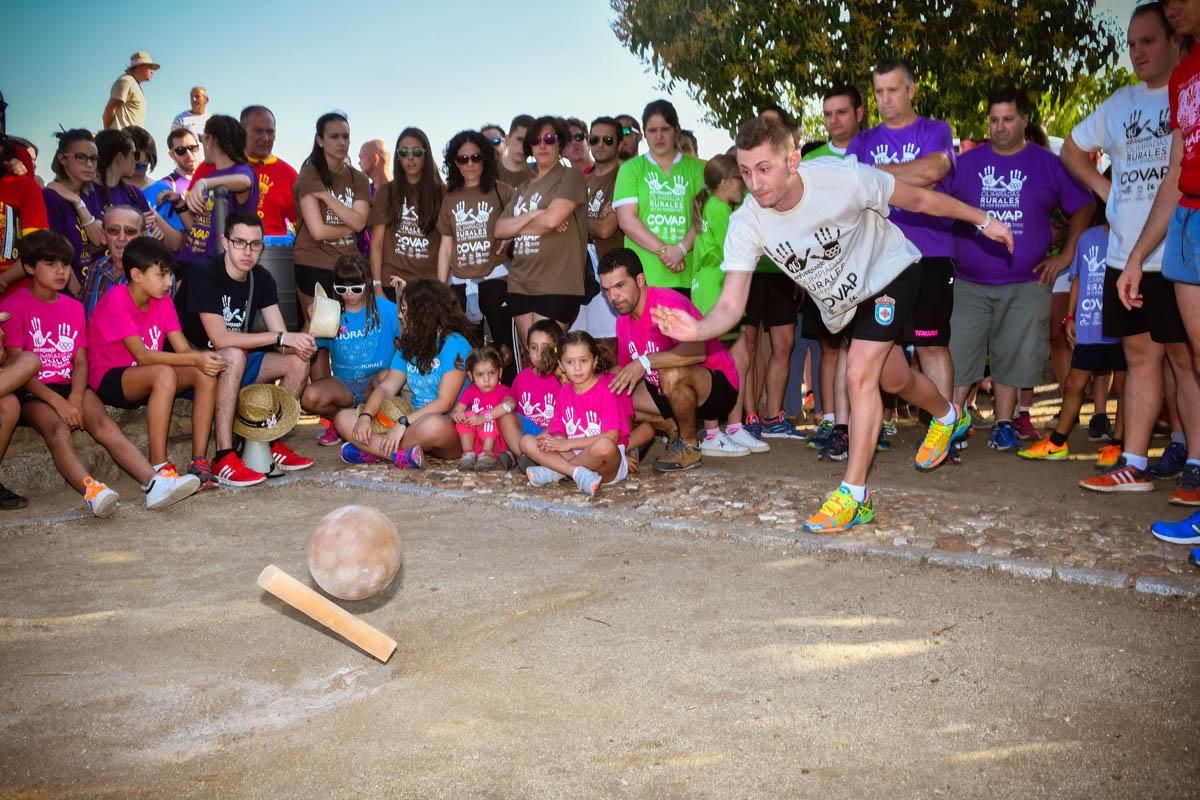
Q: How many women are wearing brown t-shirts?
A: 4